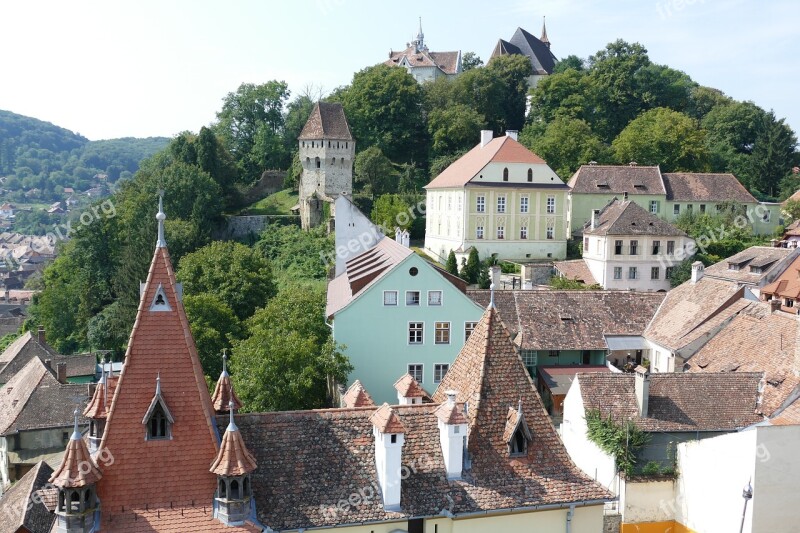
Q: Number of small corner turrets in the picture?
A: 4